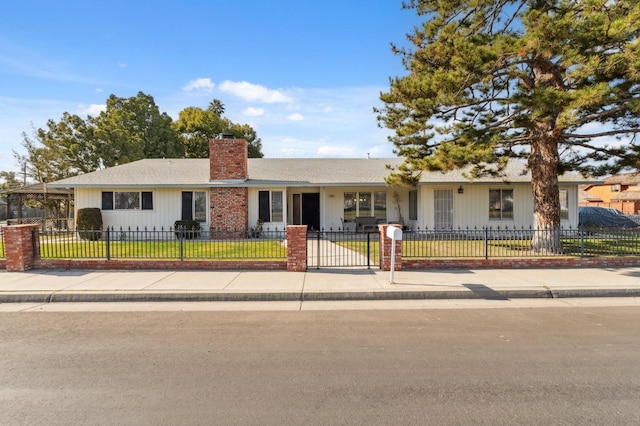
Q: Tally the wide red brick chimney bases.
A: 1